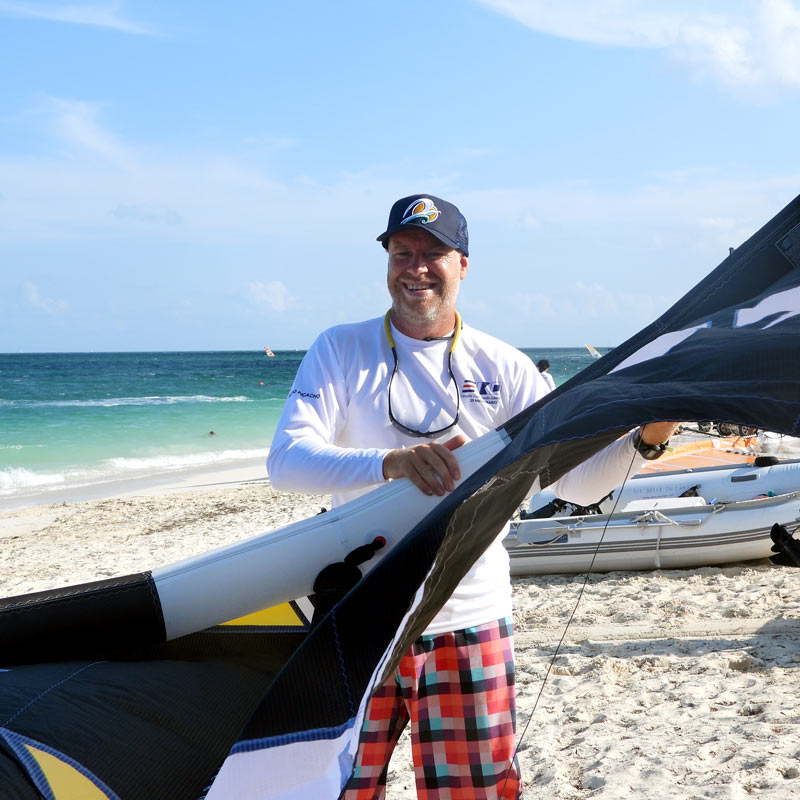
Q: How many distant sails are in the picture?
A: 2